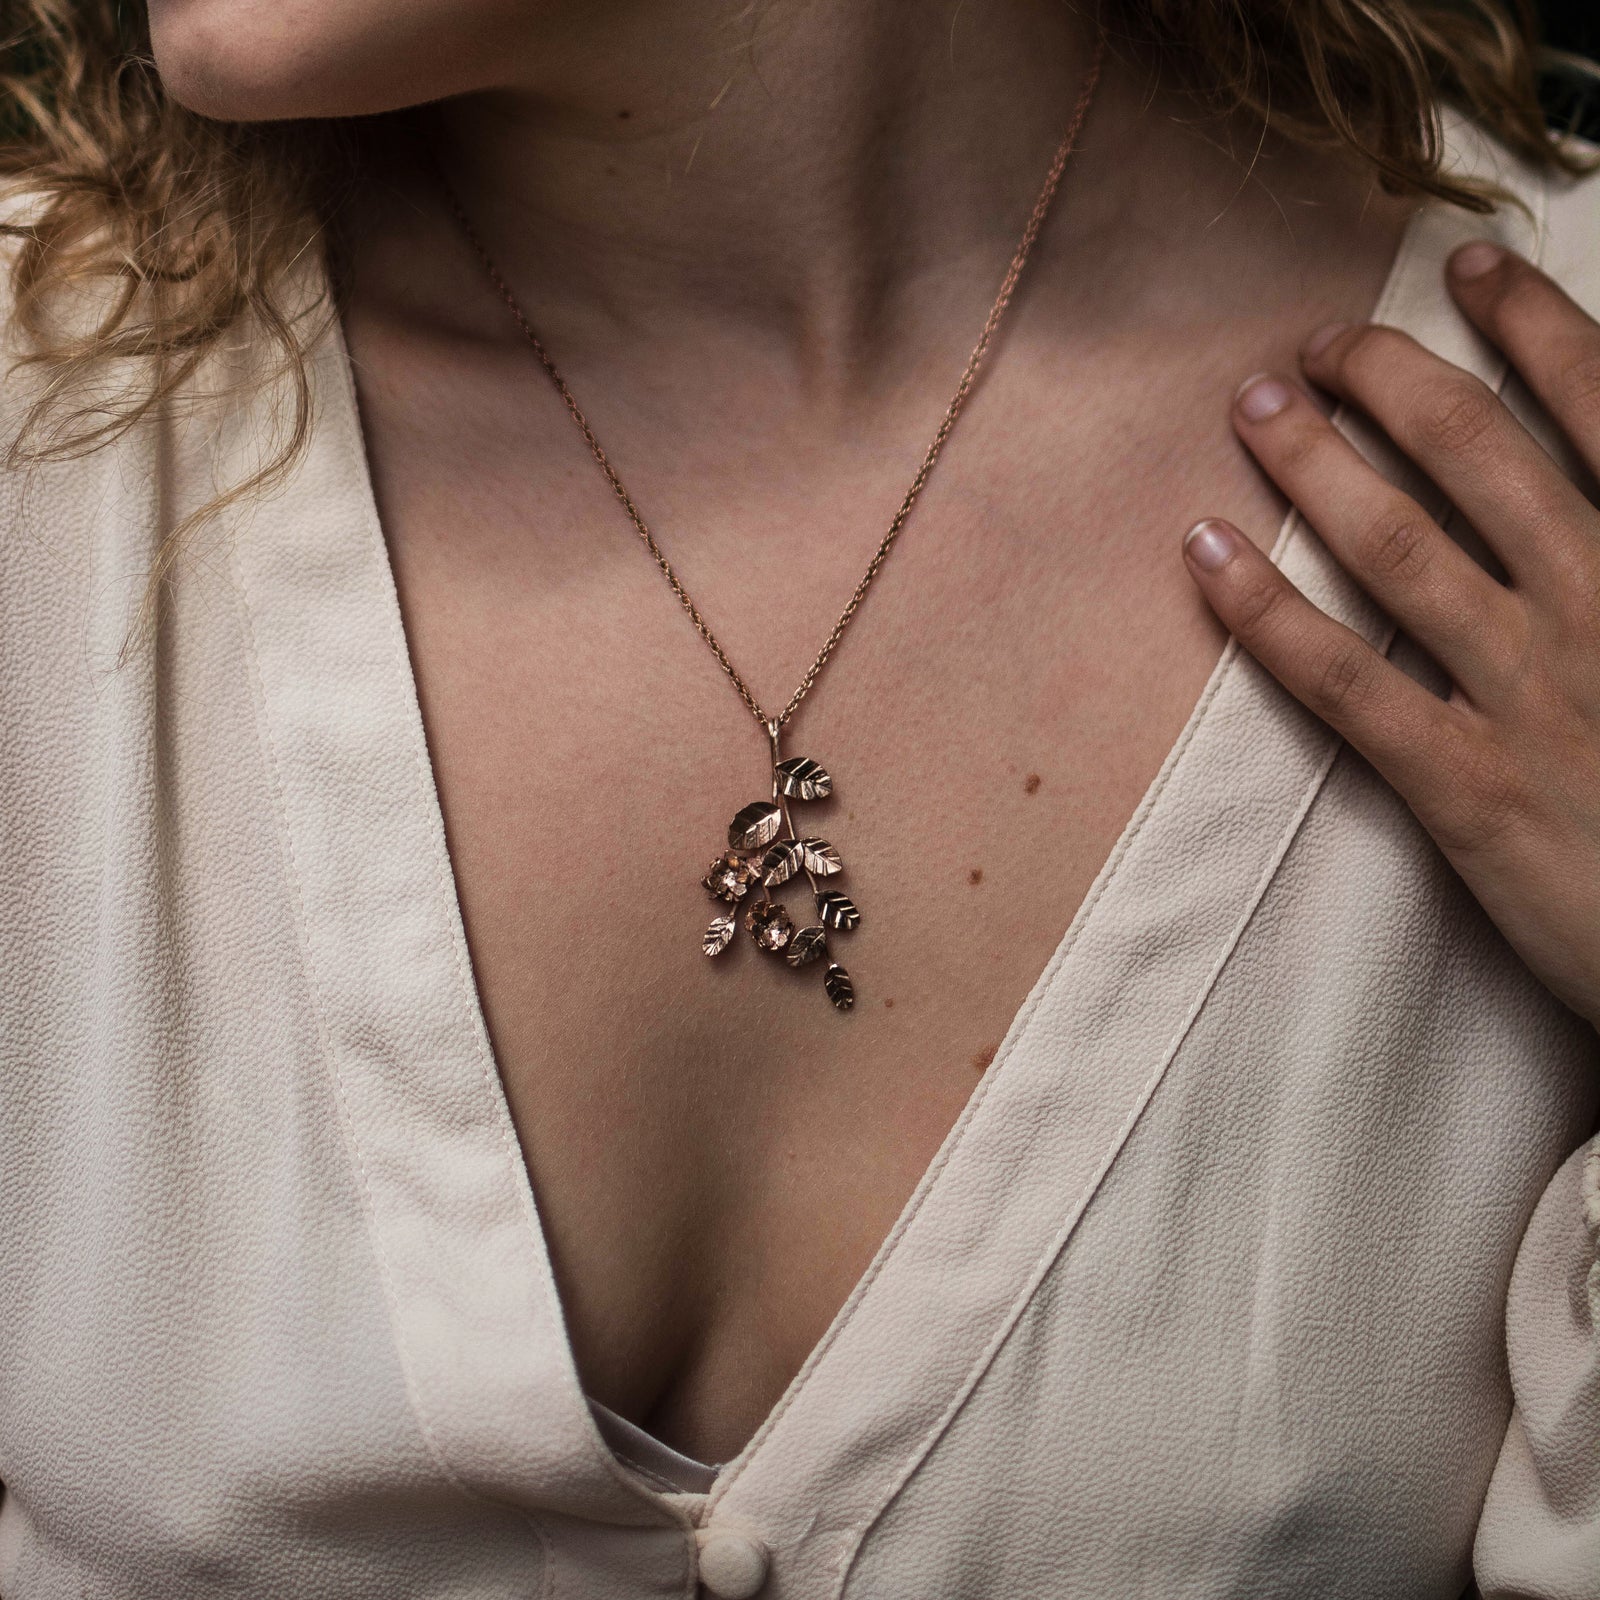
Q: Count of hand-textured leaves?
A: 8